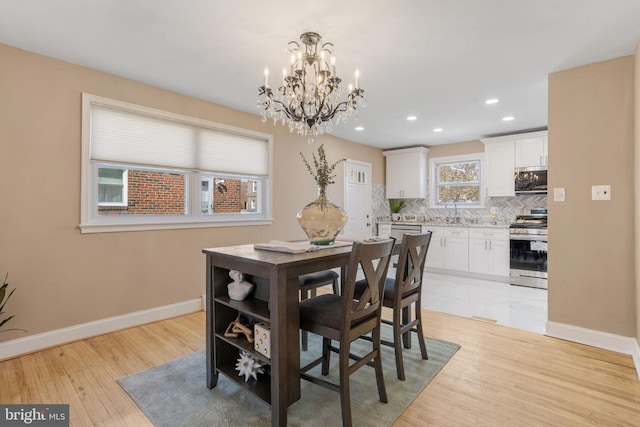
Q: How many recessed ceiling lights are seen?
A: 5